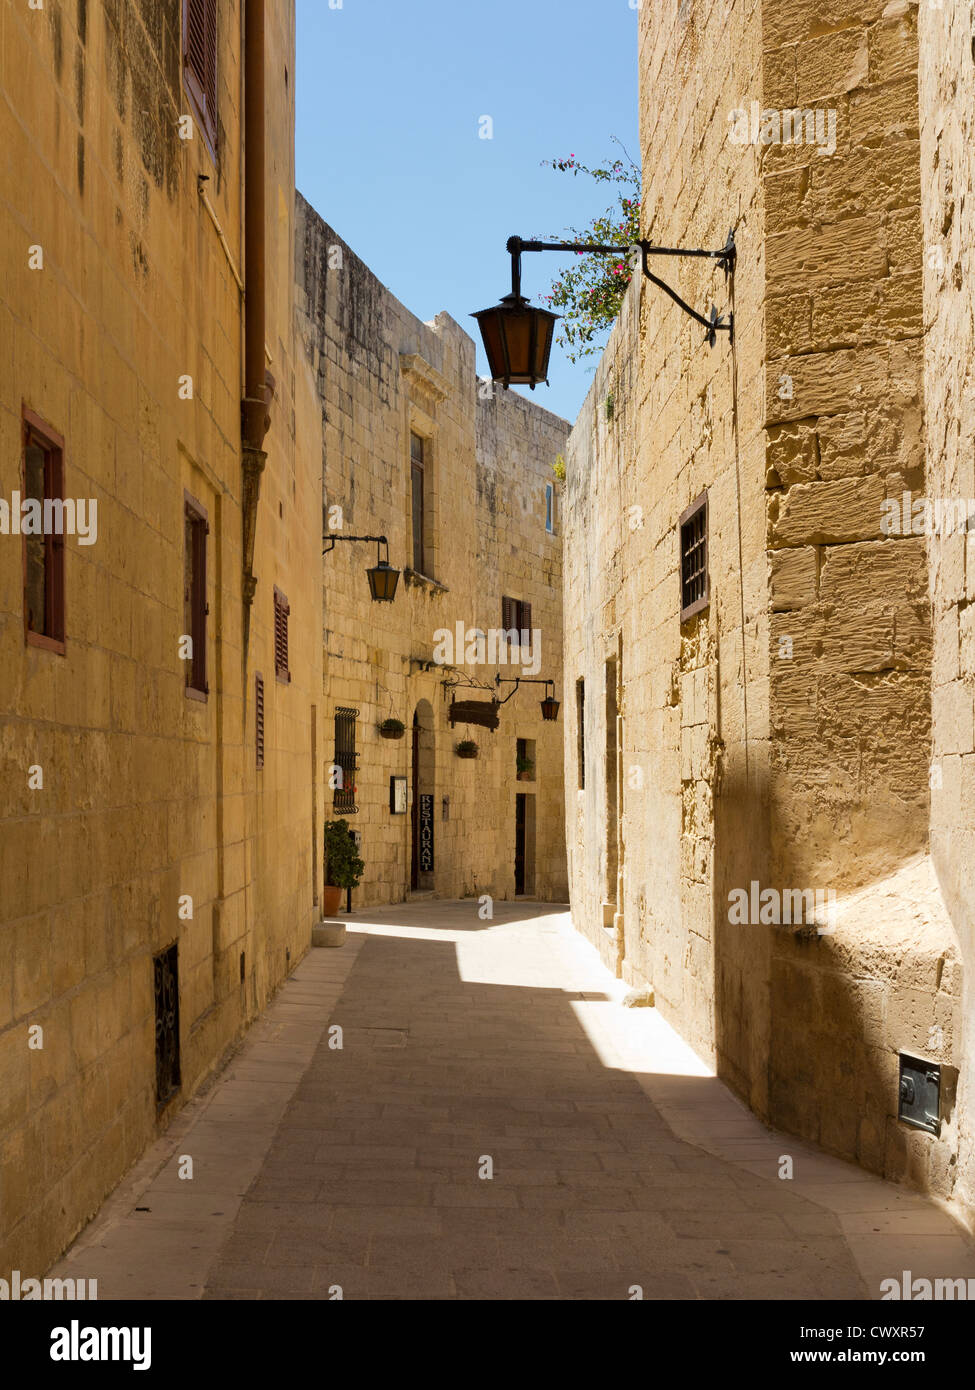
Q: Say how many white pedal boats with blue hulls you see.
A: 0